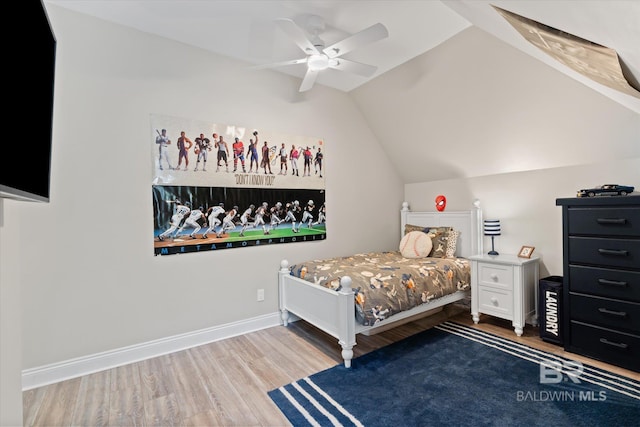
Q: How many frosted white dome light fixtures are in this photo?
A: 1